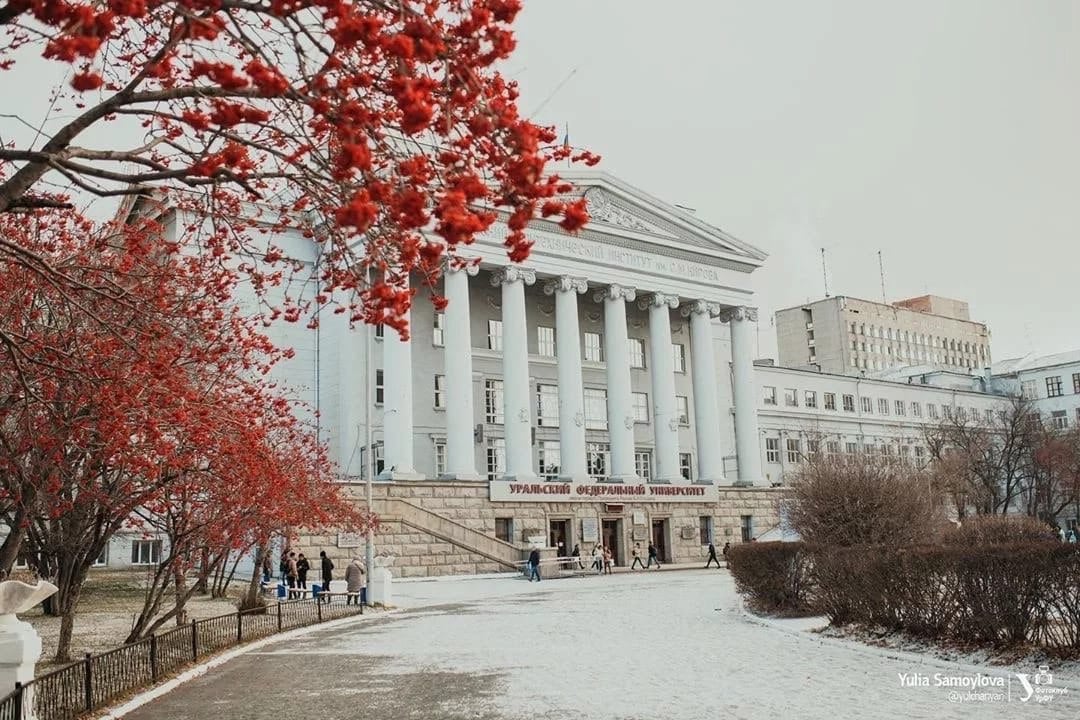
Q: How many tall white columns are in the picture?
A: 8